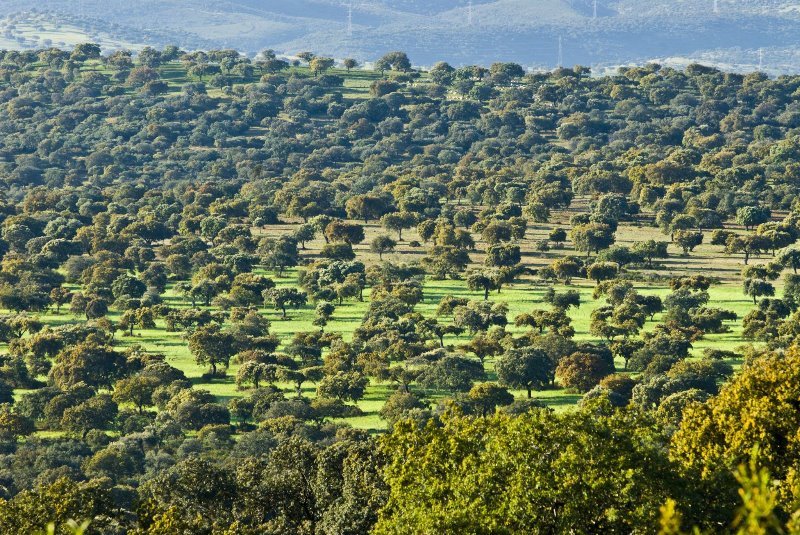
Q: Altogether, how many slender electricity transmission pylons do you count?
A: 6